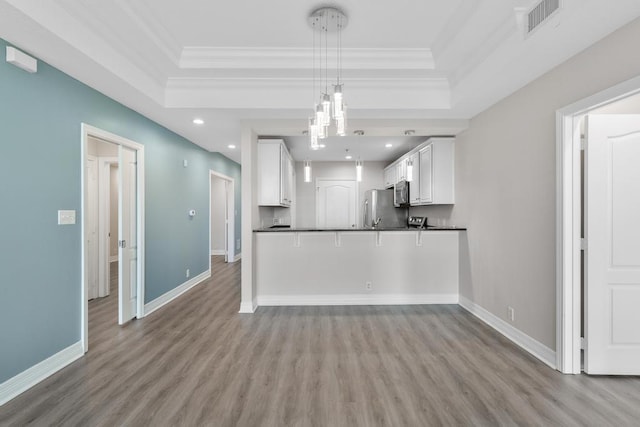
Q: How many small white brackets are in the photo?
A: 4